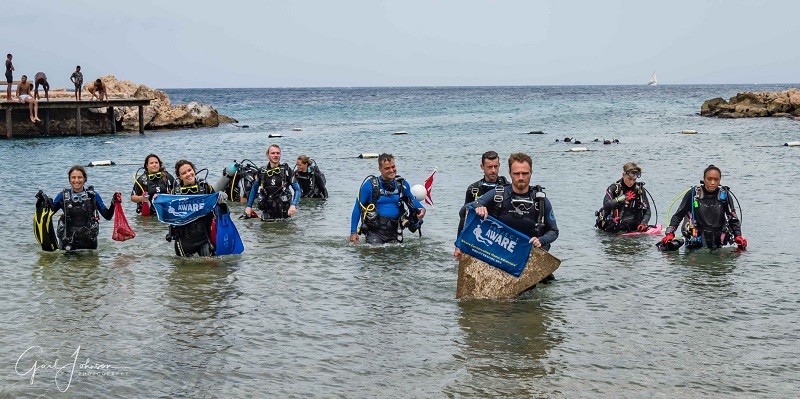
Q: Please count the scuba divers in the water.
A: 11